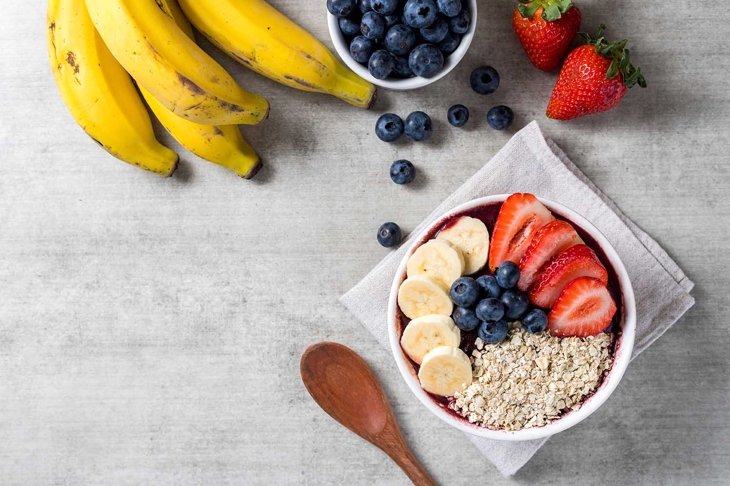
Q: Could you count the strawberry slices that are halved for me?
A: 4